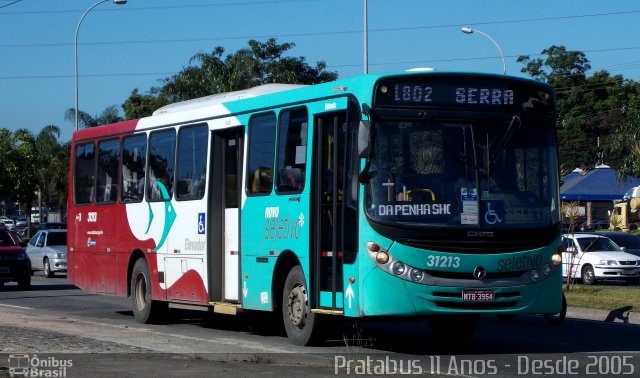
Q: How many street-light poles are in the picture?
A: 3